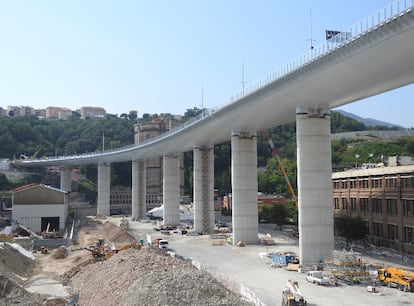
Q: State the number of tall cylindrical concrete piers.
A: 7